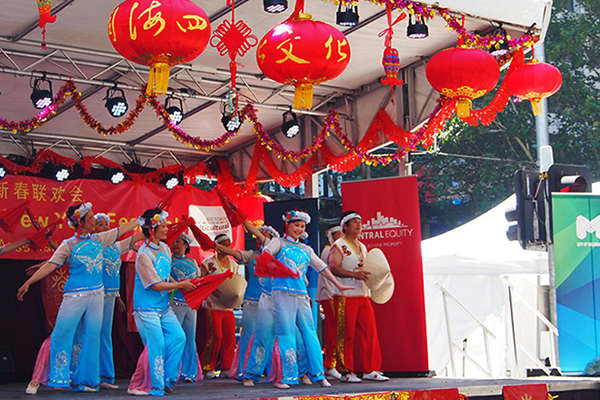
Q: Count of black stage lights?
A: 13